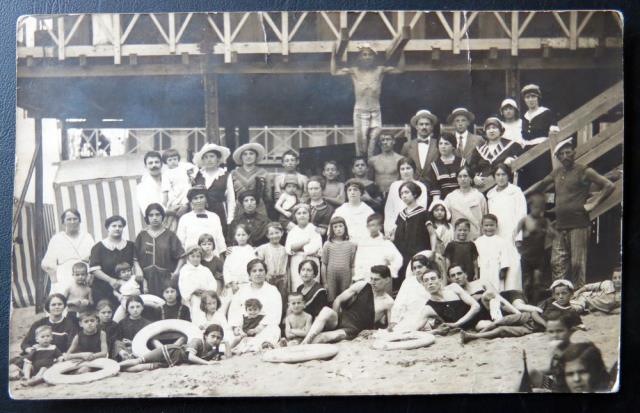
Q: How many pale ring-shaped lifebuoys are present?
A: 5